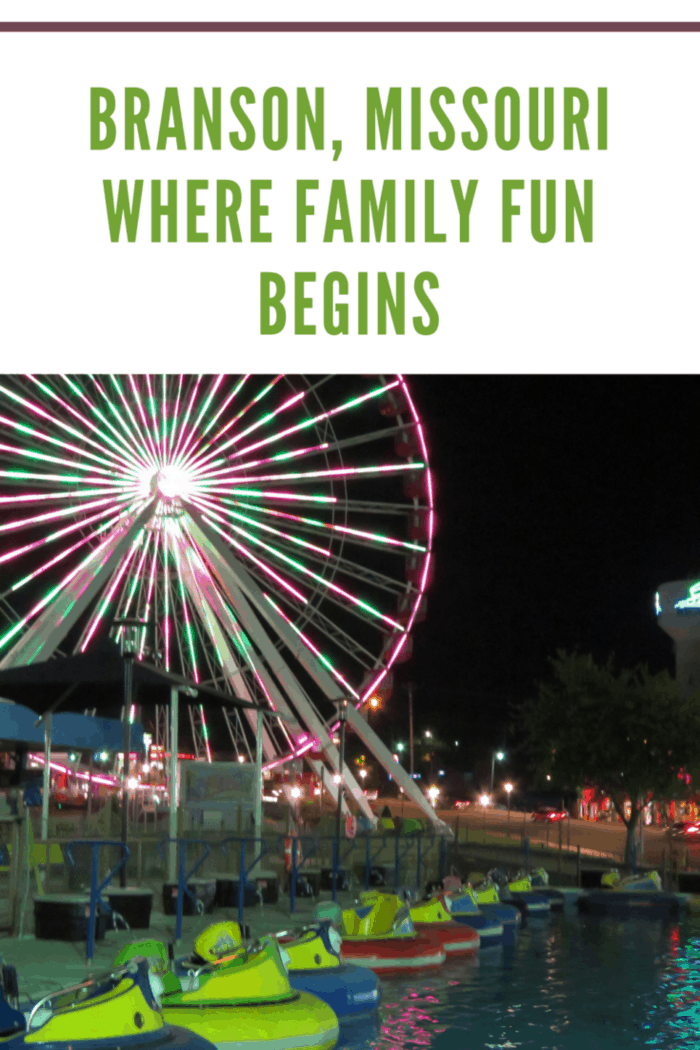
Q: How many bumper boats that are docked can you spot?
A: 11